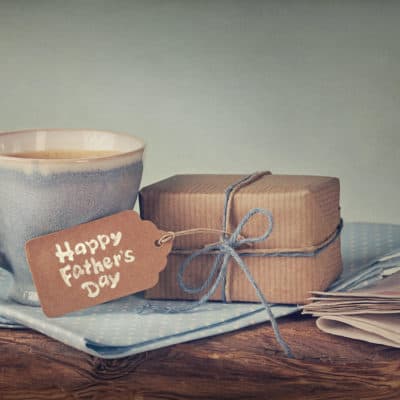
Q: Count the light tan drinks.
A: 1